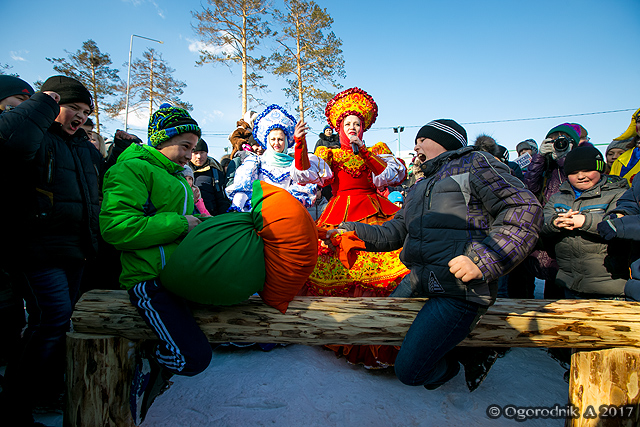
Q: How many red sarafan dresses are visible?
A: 1